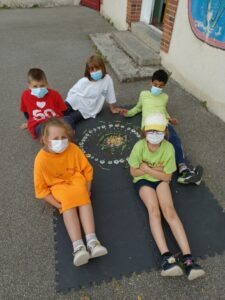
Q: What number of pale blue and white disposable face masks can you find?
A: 5